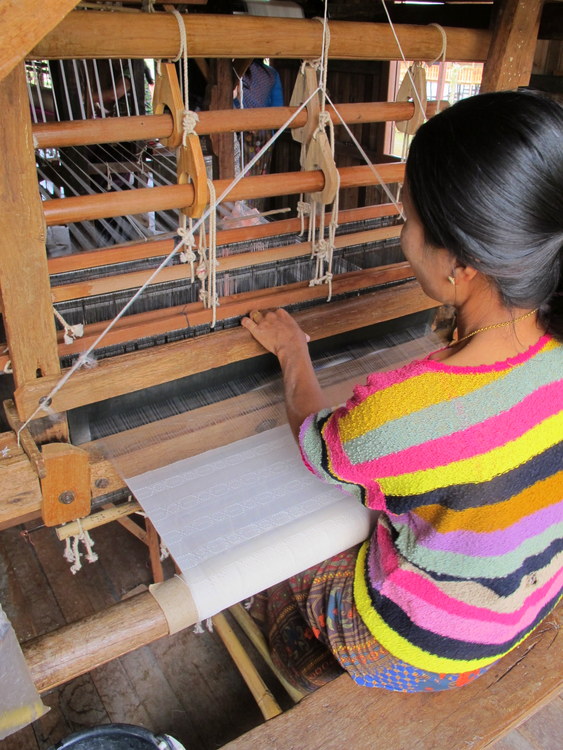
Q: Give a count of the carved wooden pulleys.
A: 5